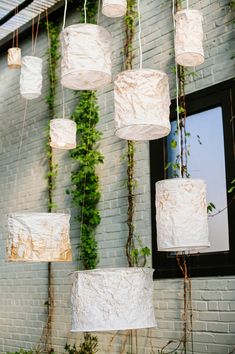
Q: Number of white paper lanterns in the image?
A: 10